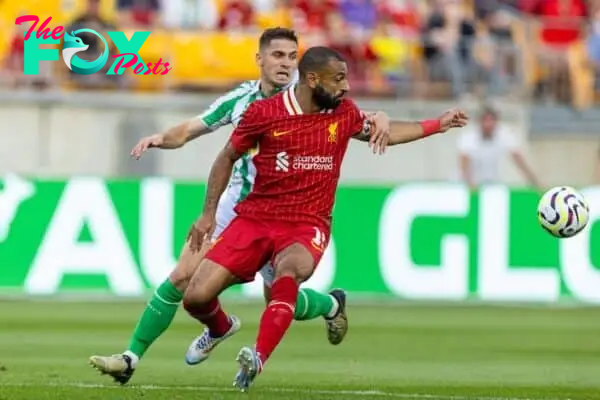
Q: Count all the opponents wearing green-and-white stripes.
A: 1